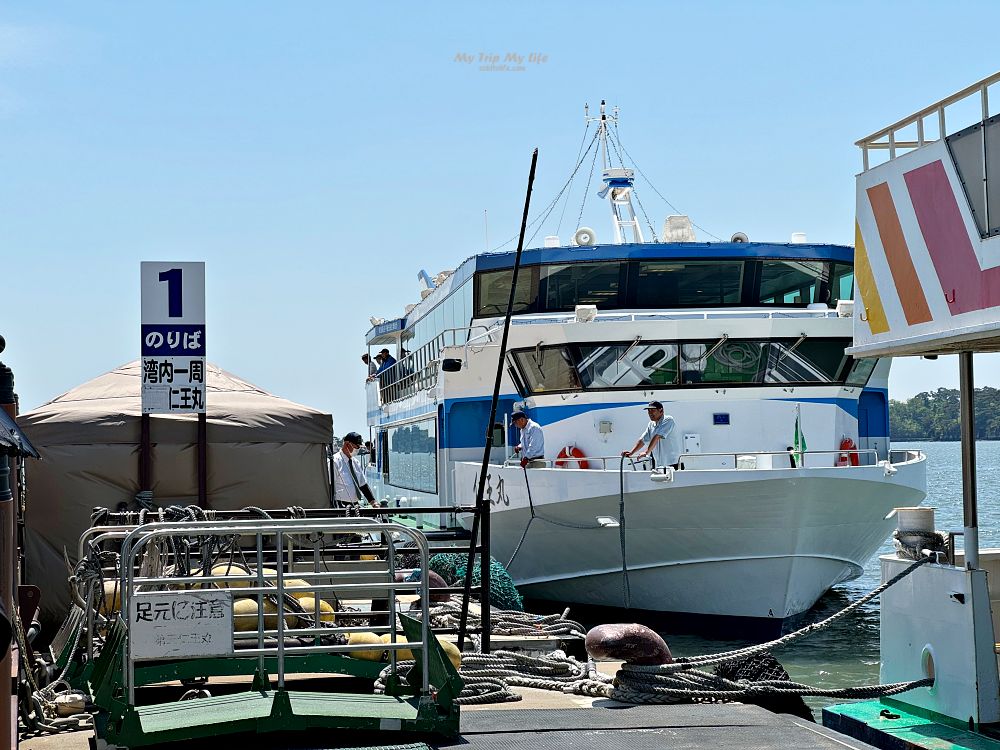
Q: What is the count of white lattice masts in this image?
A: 1